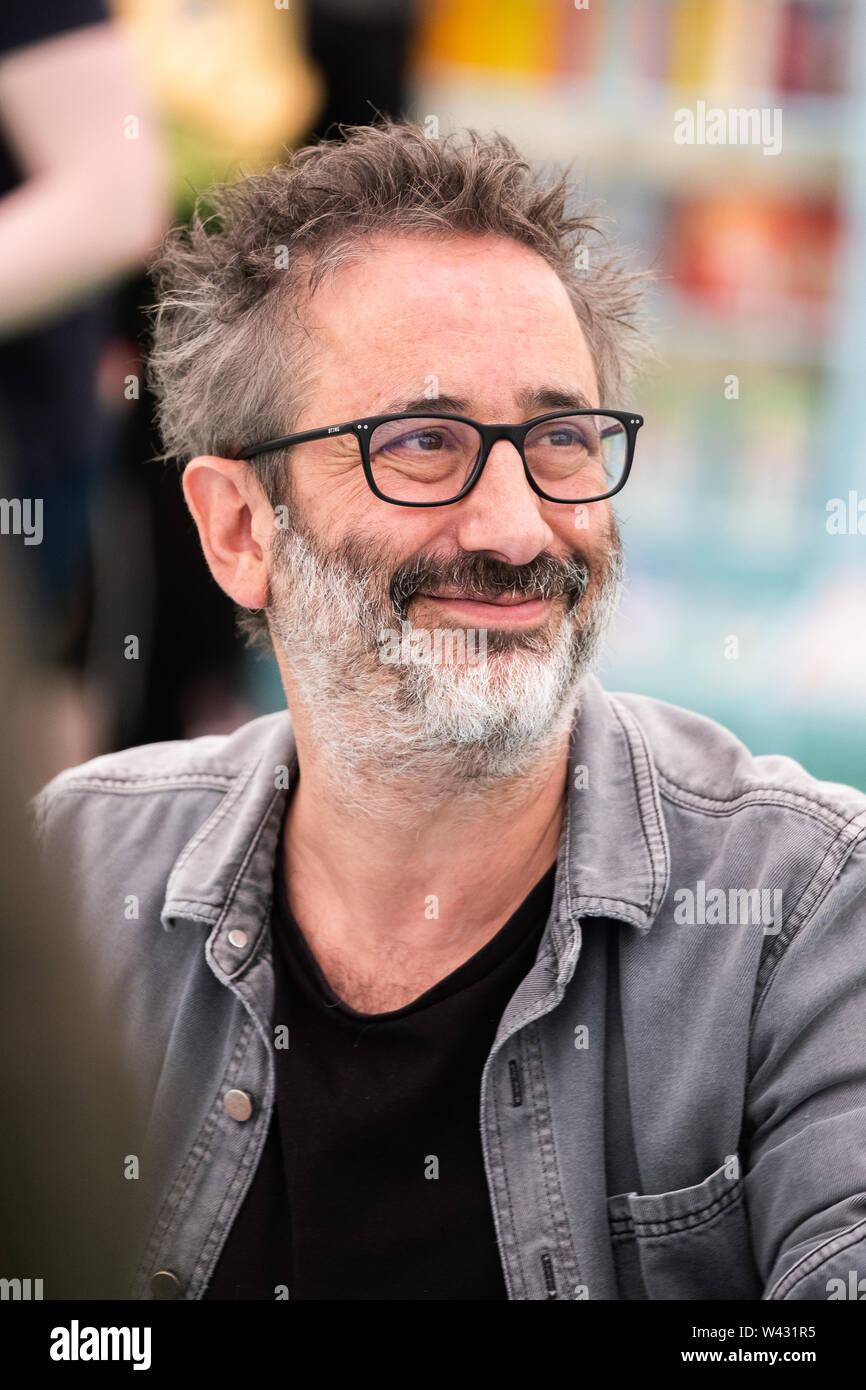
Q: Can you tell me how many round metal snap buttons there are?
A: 3